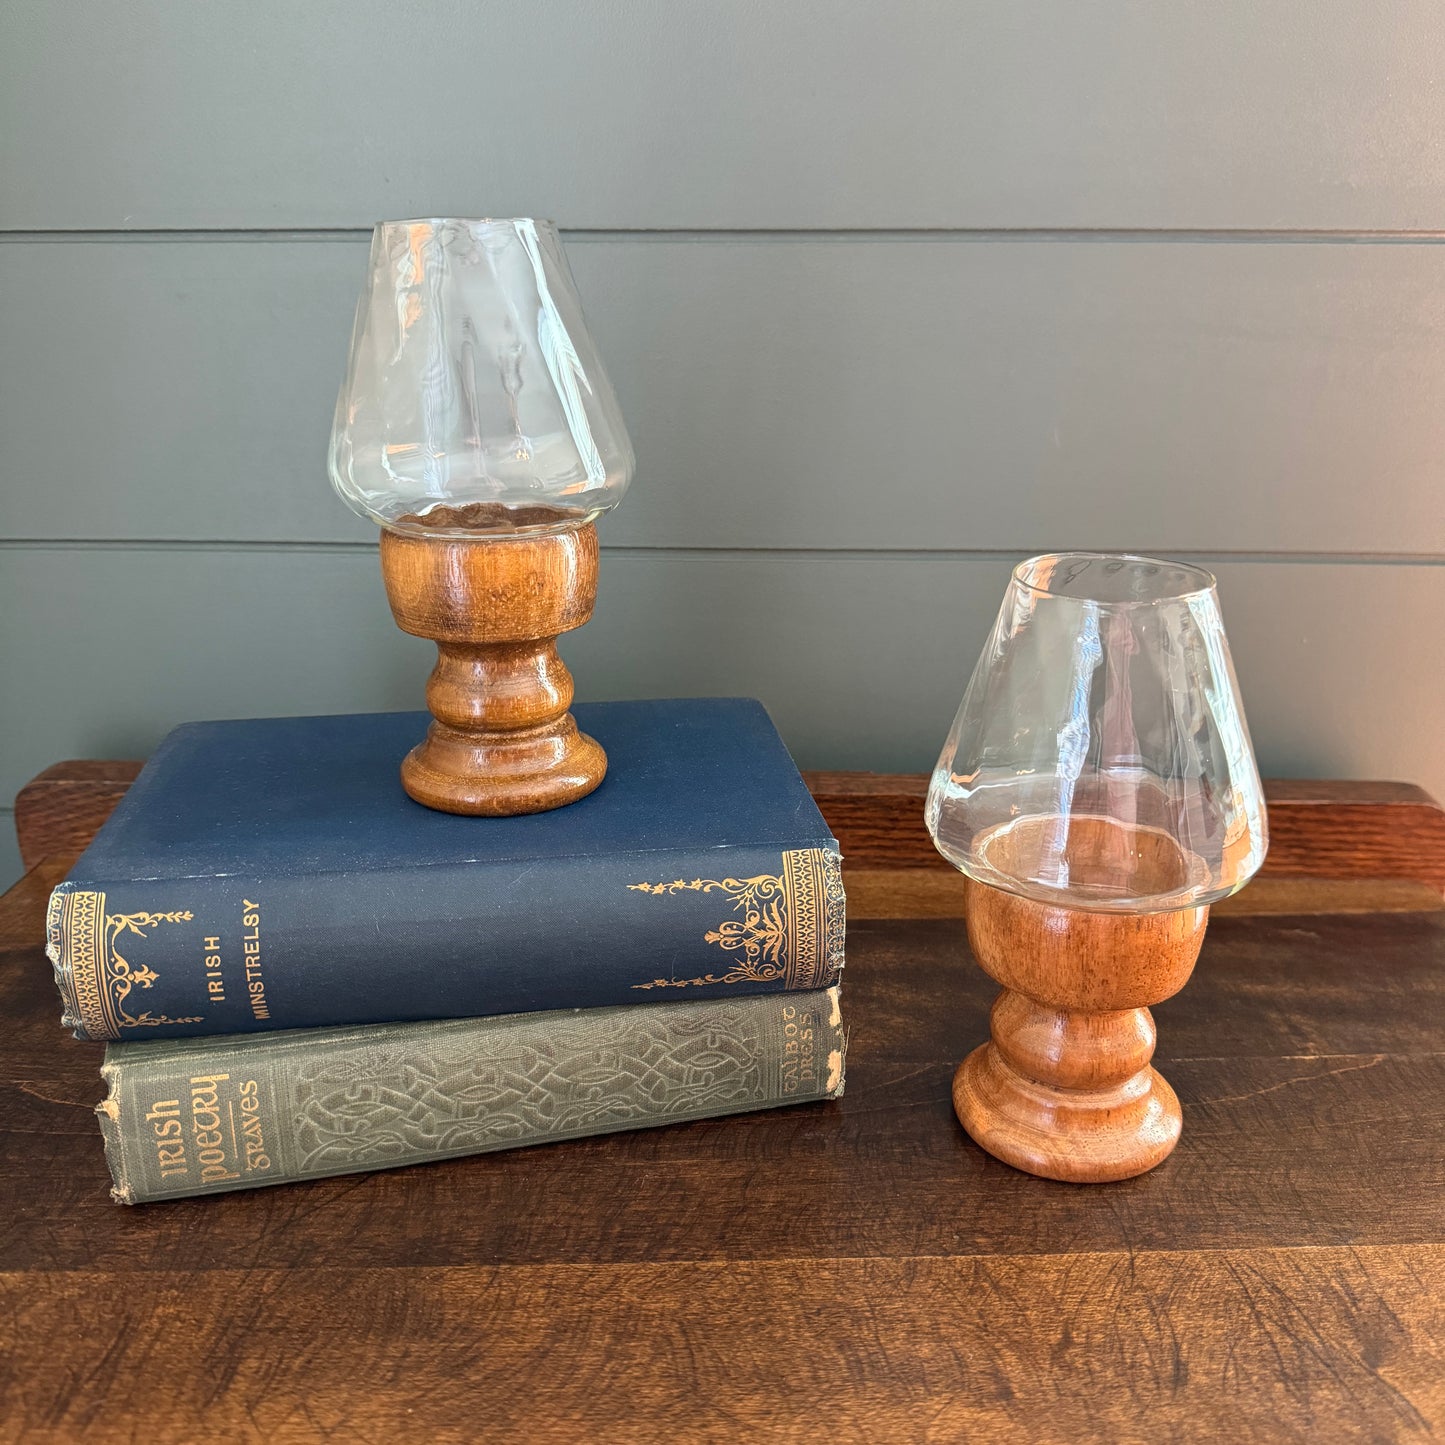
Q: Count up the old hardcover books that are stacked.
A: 2